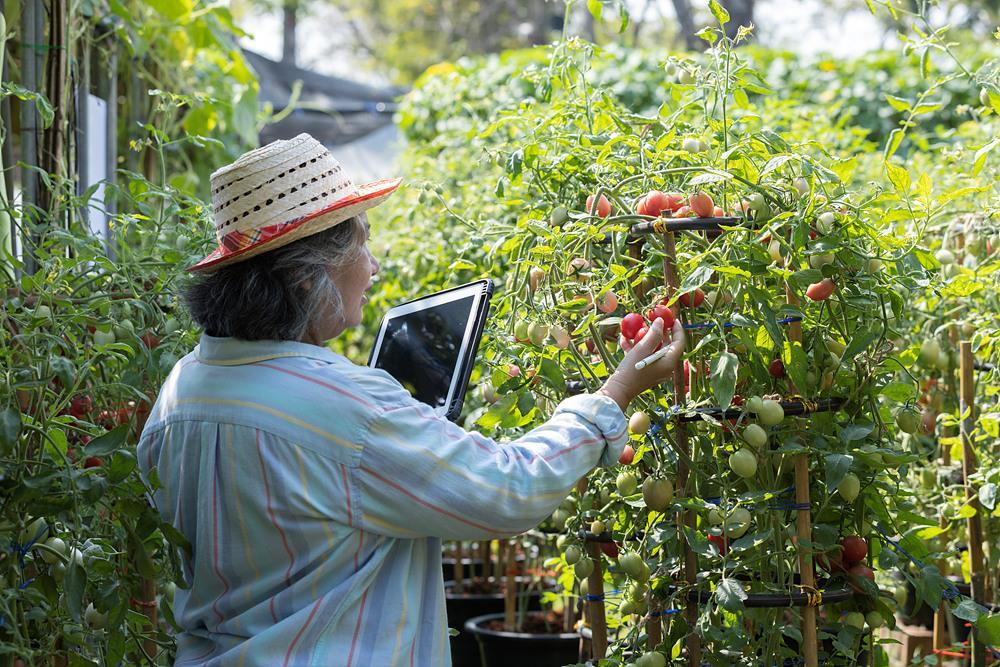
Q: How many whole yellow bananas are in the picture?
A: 0